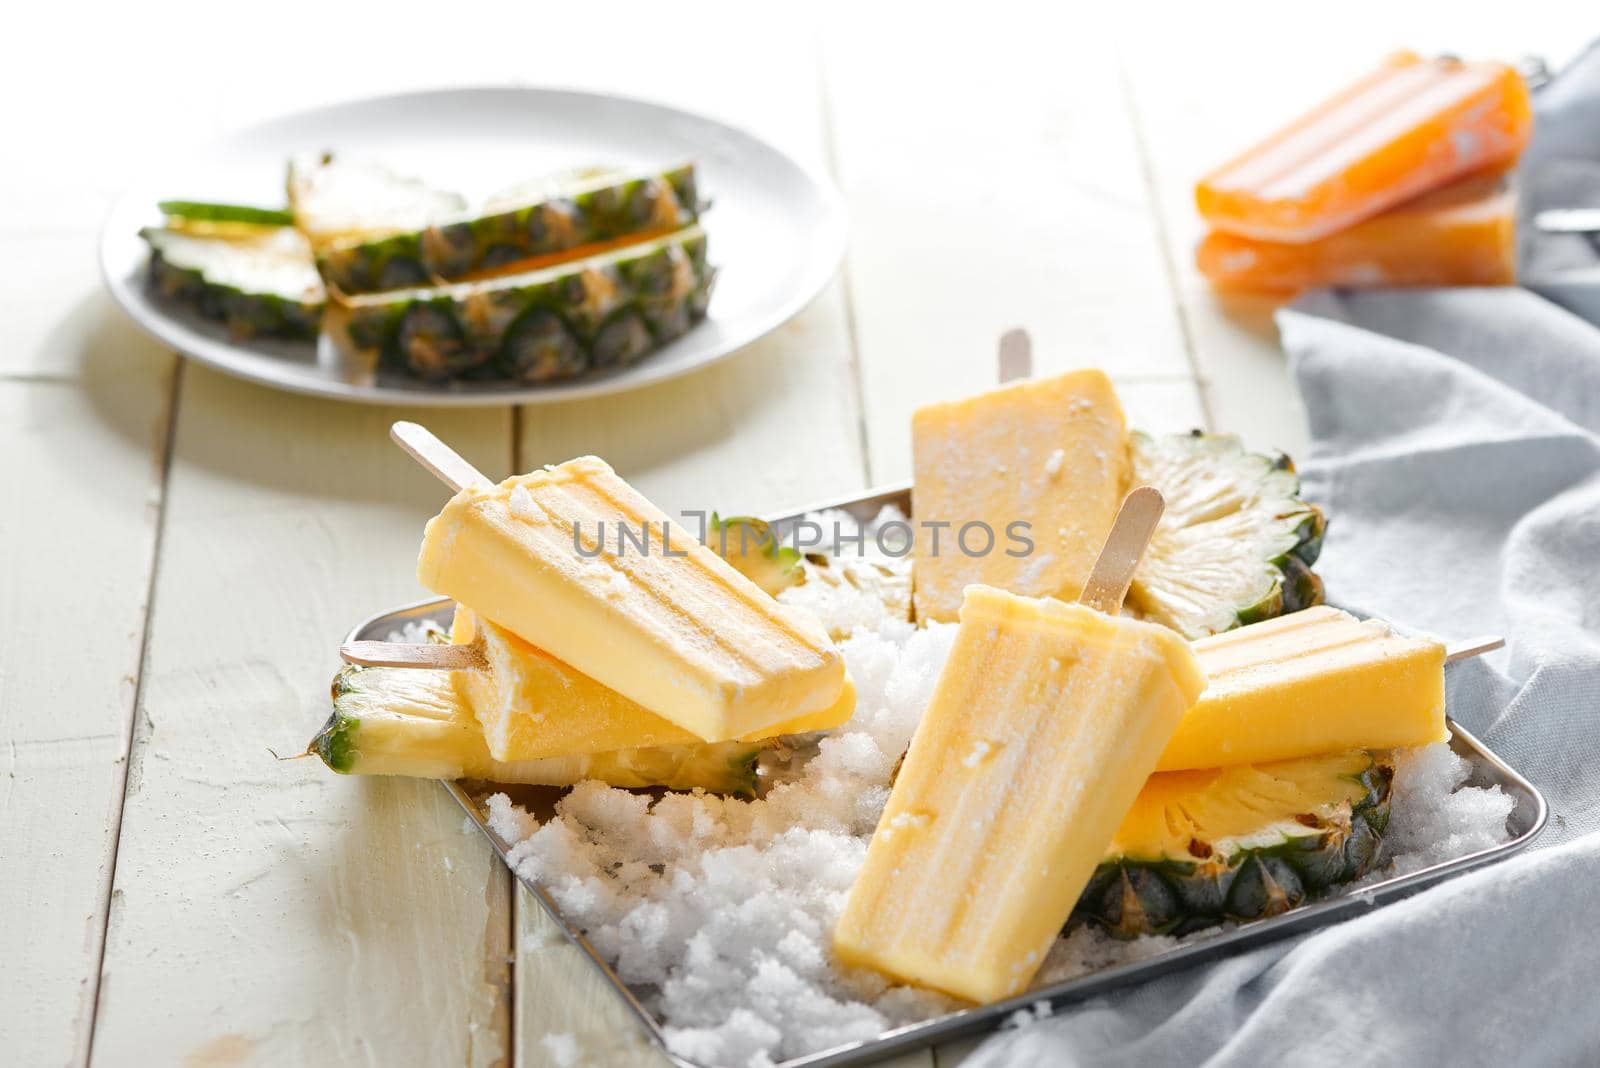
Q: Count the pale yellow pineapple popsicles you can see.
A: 5